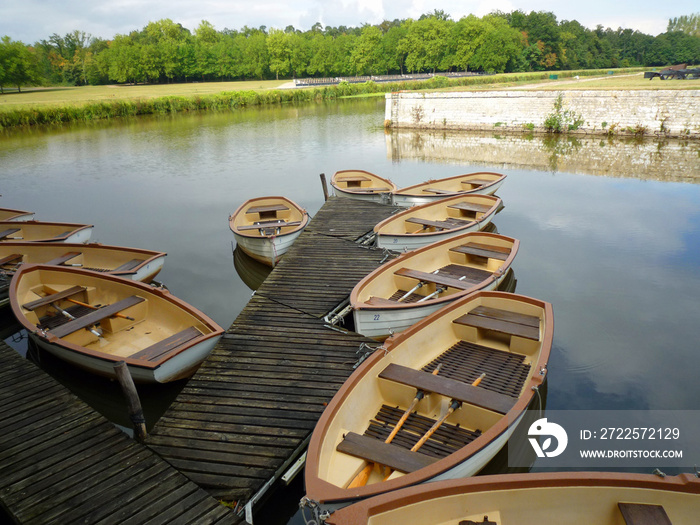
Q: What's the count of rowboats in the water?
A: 11